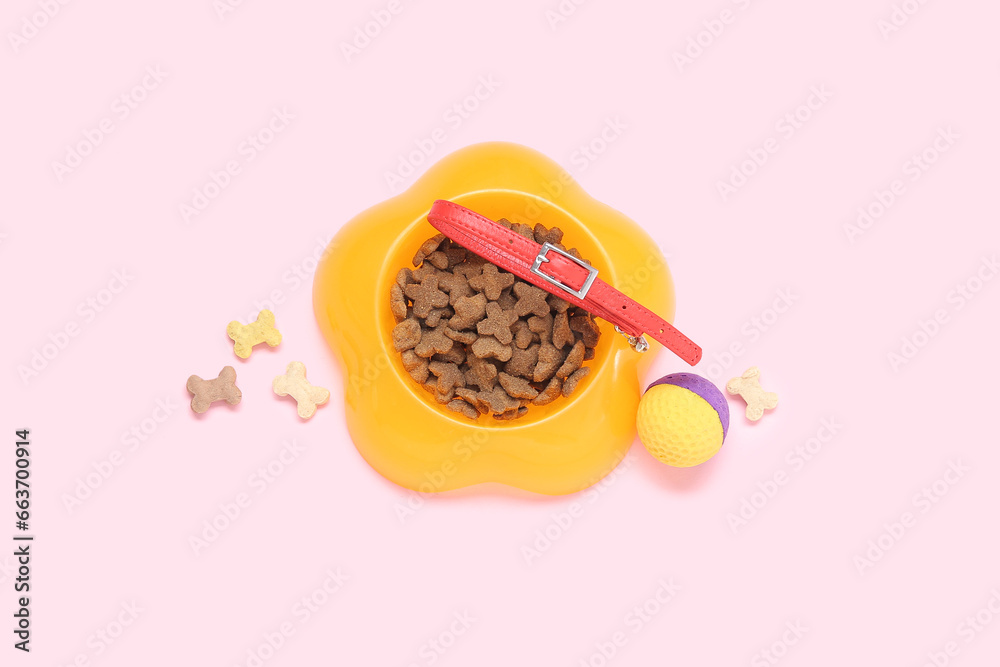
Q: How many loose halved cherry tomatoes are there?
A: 0